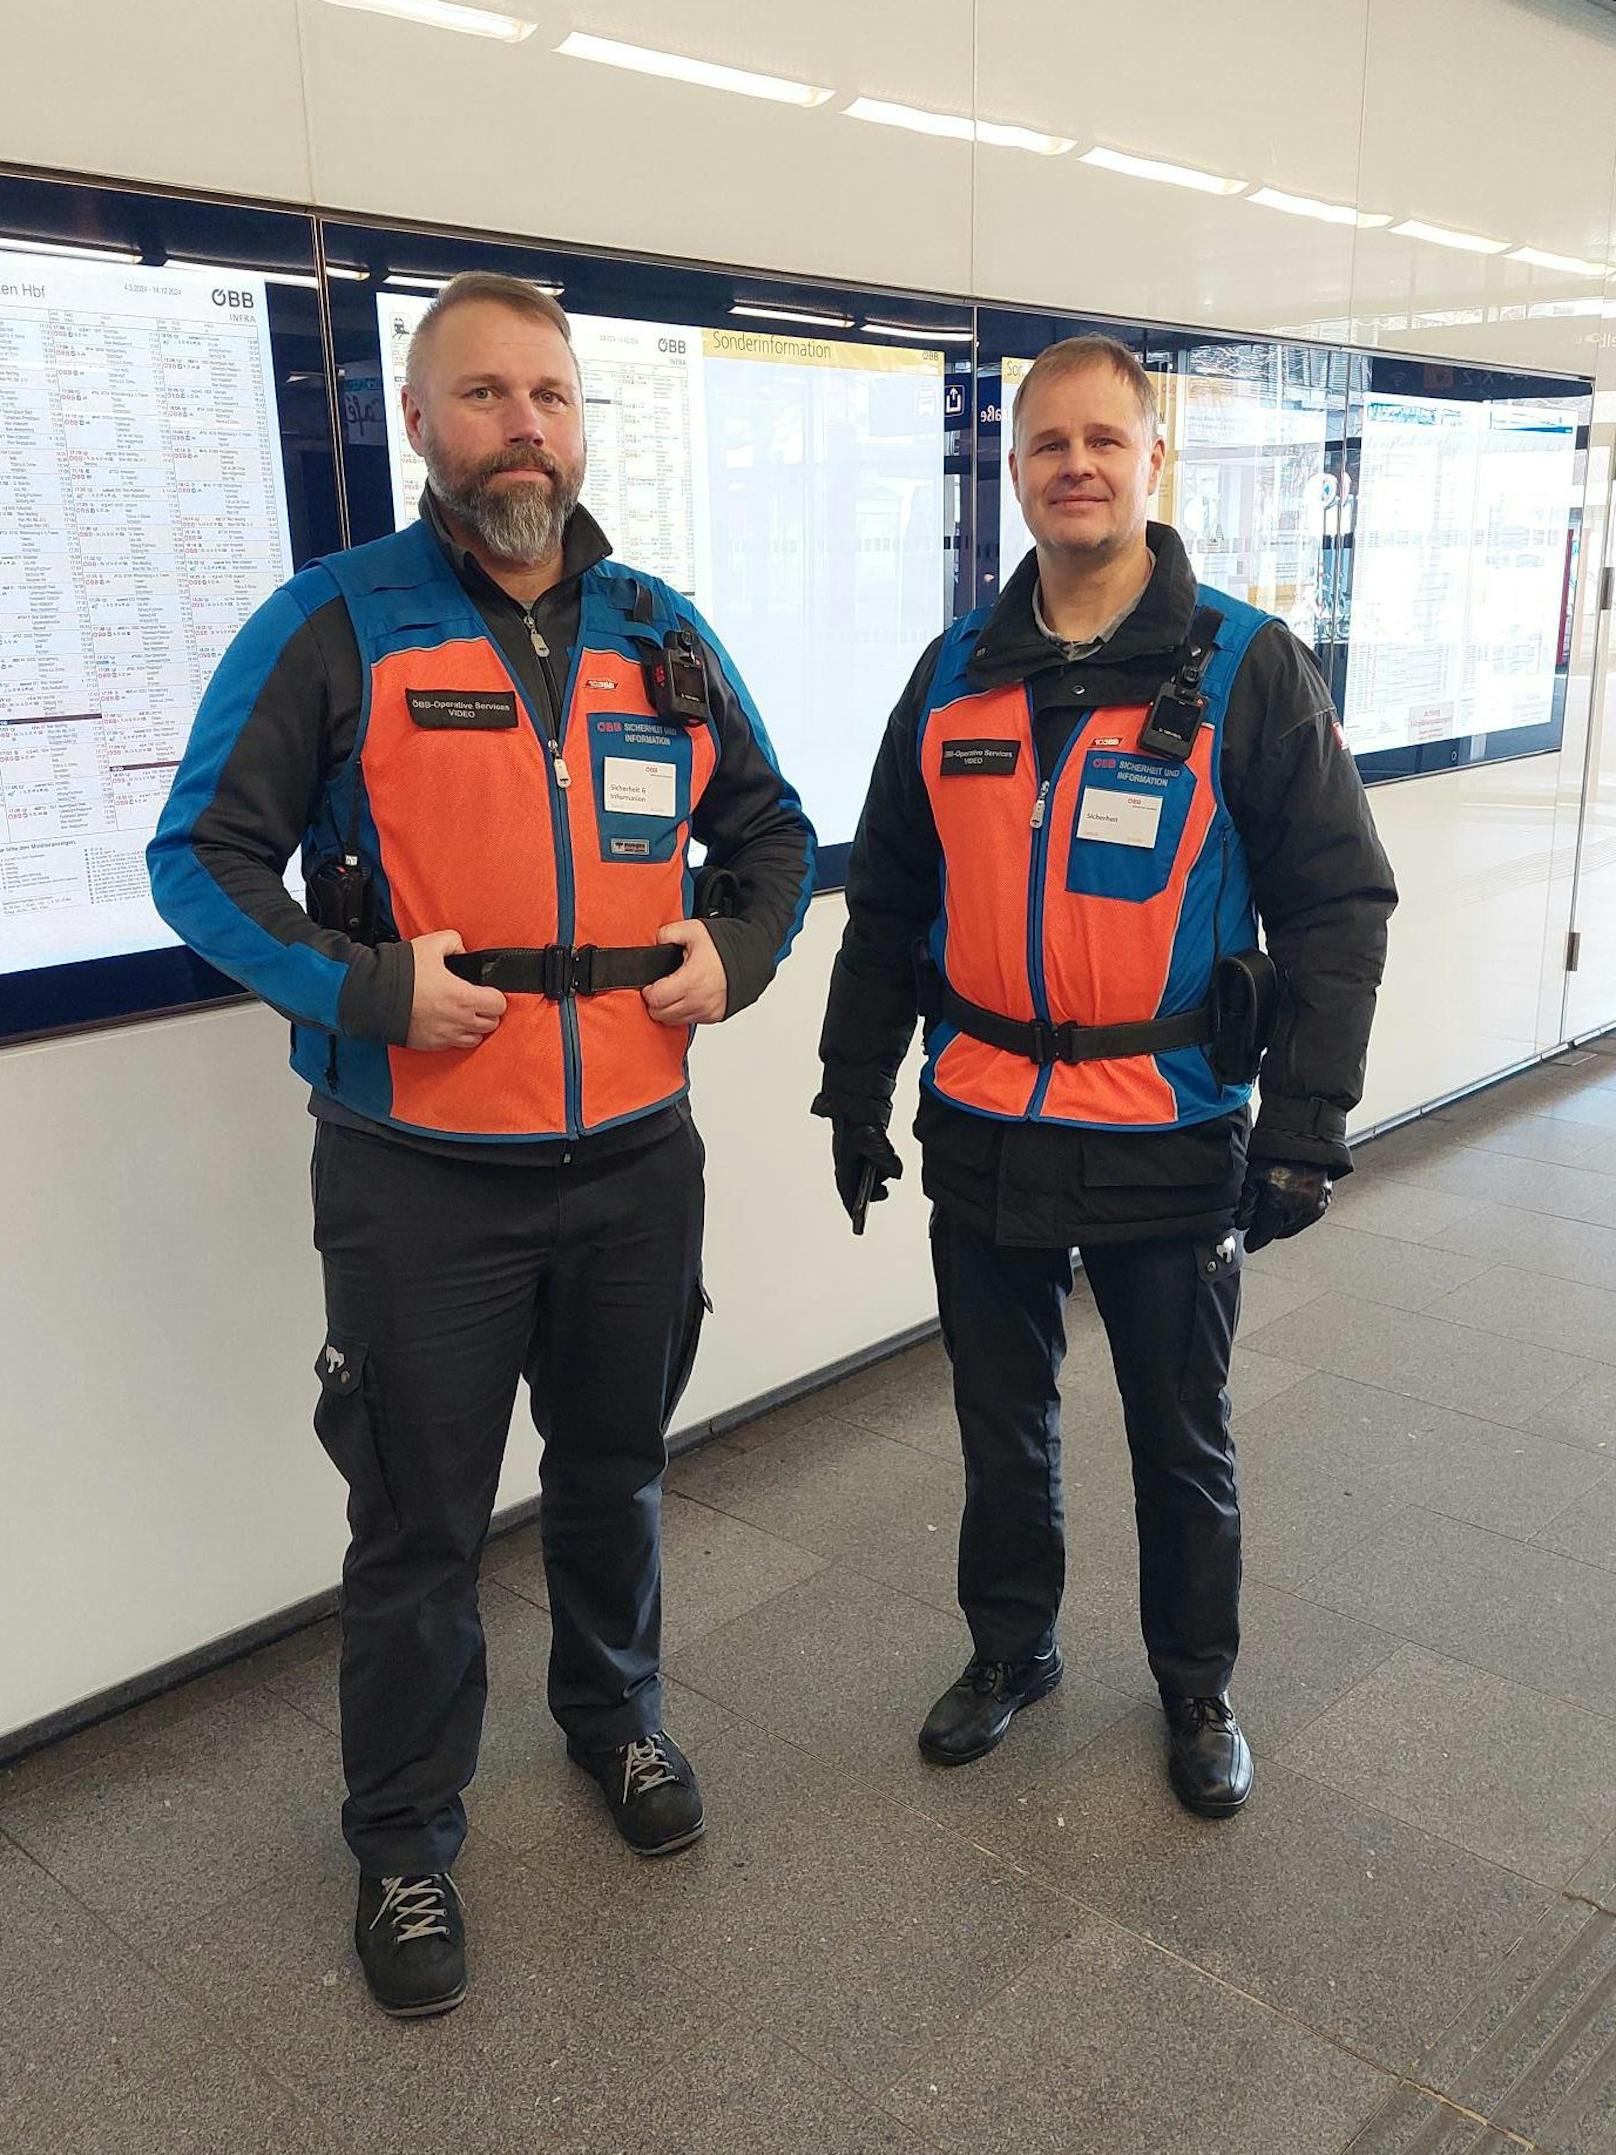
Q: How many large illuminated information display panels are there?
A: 4